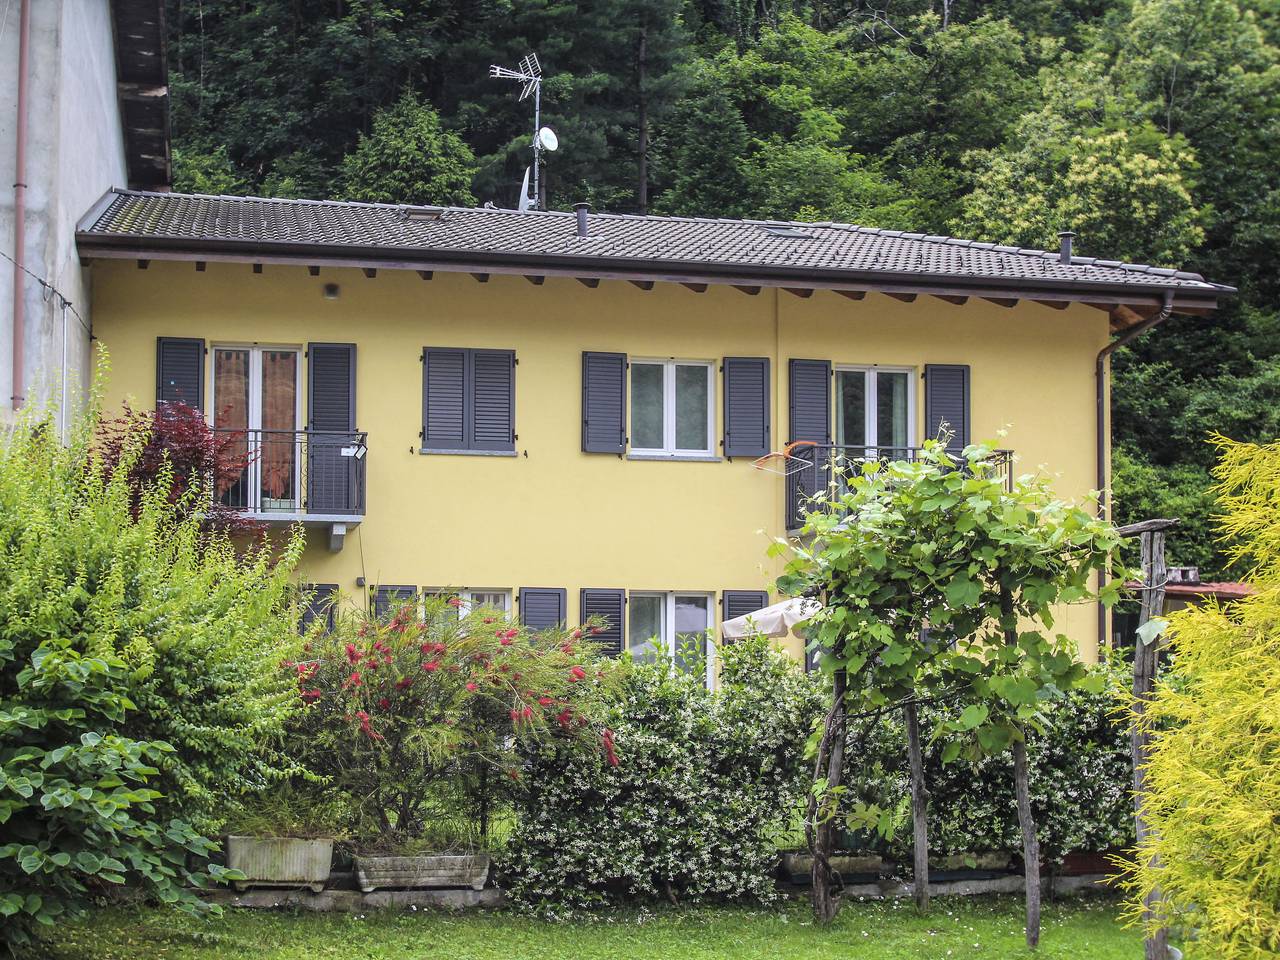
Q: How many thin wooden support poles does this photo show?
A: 4